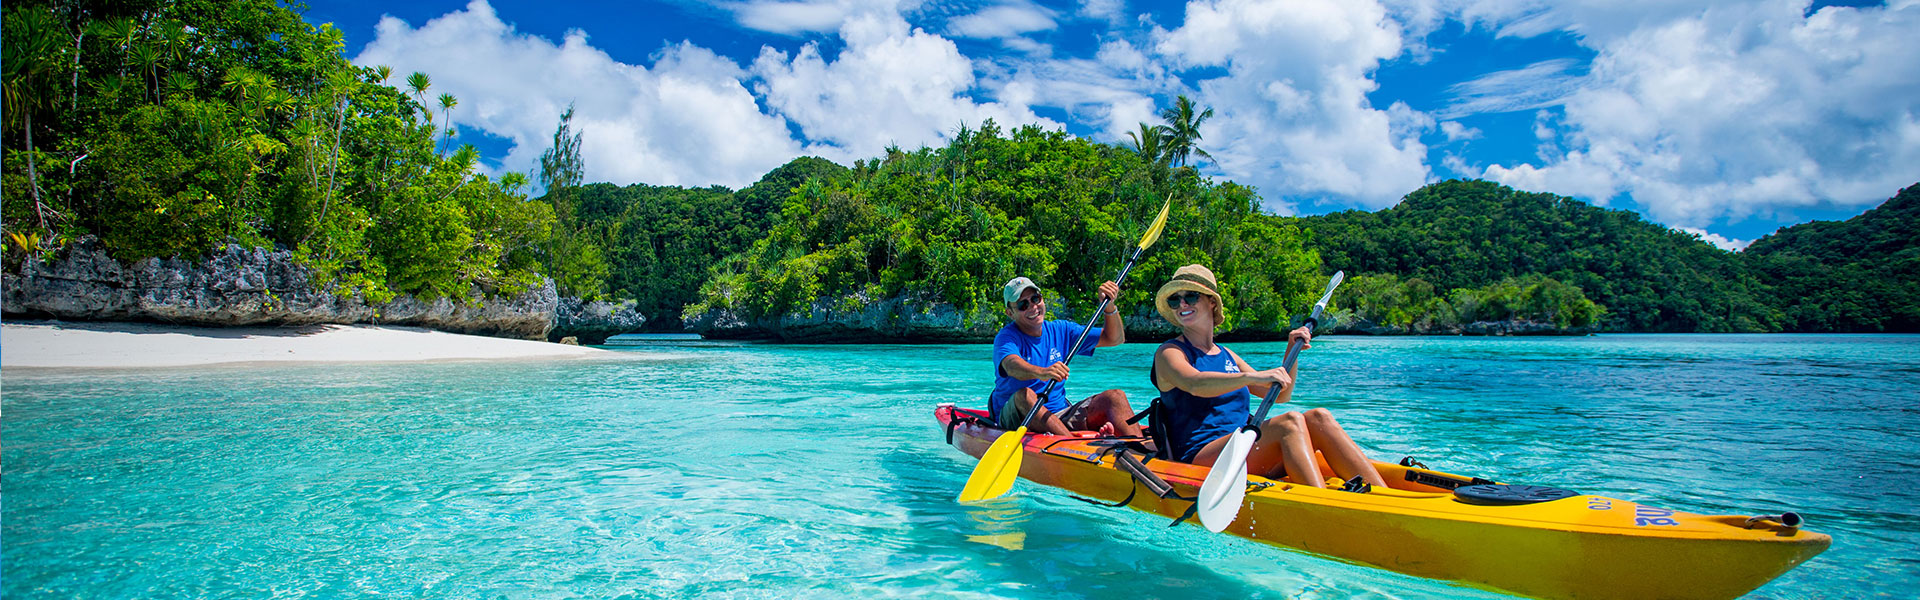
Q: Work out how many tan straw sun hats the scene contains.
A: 1